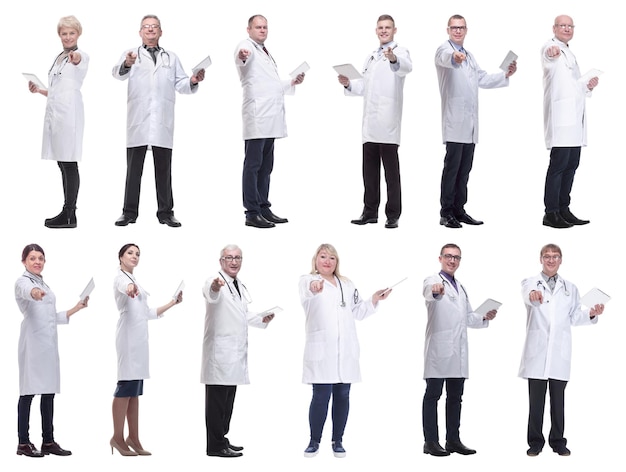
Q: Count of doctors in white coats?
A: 12